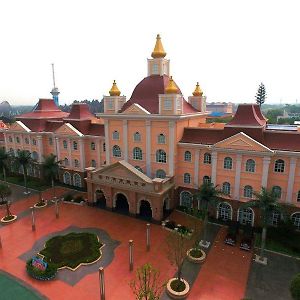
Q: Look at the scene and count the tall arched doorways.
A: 3